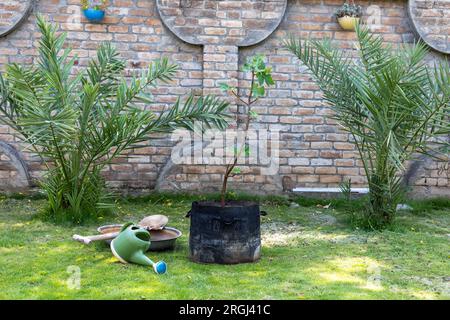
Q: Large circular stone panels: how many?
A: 3